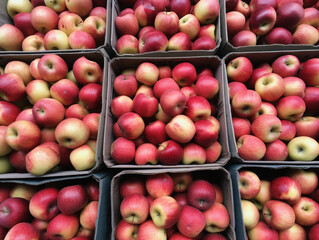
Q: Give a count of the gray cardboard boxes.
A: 9